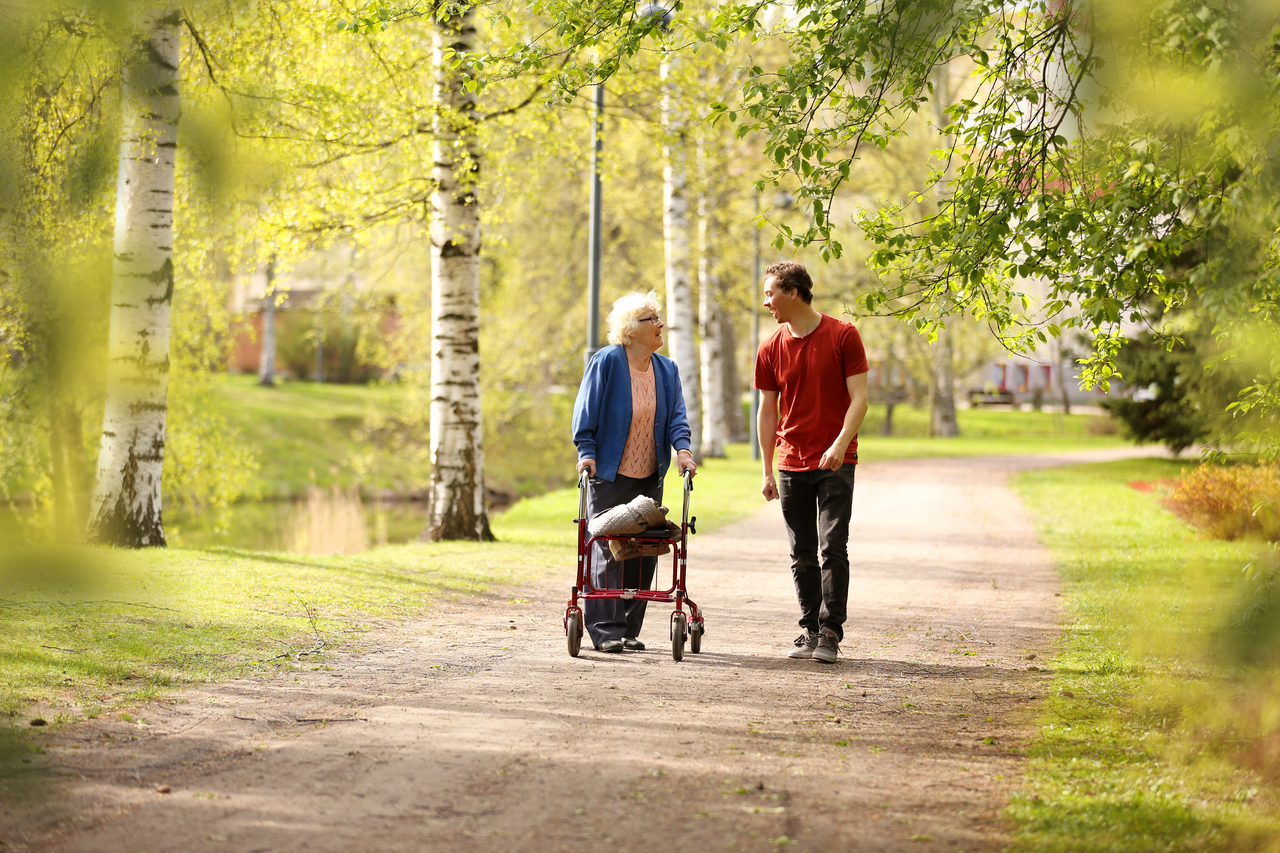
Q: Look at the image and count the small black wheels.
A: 3